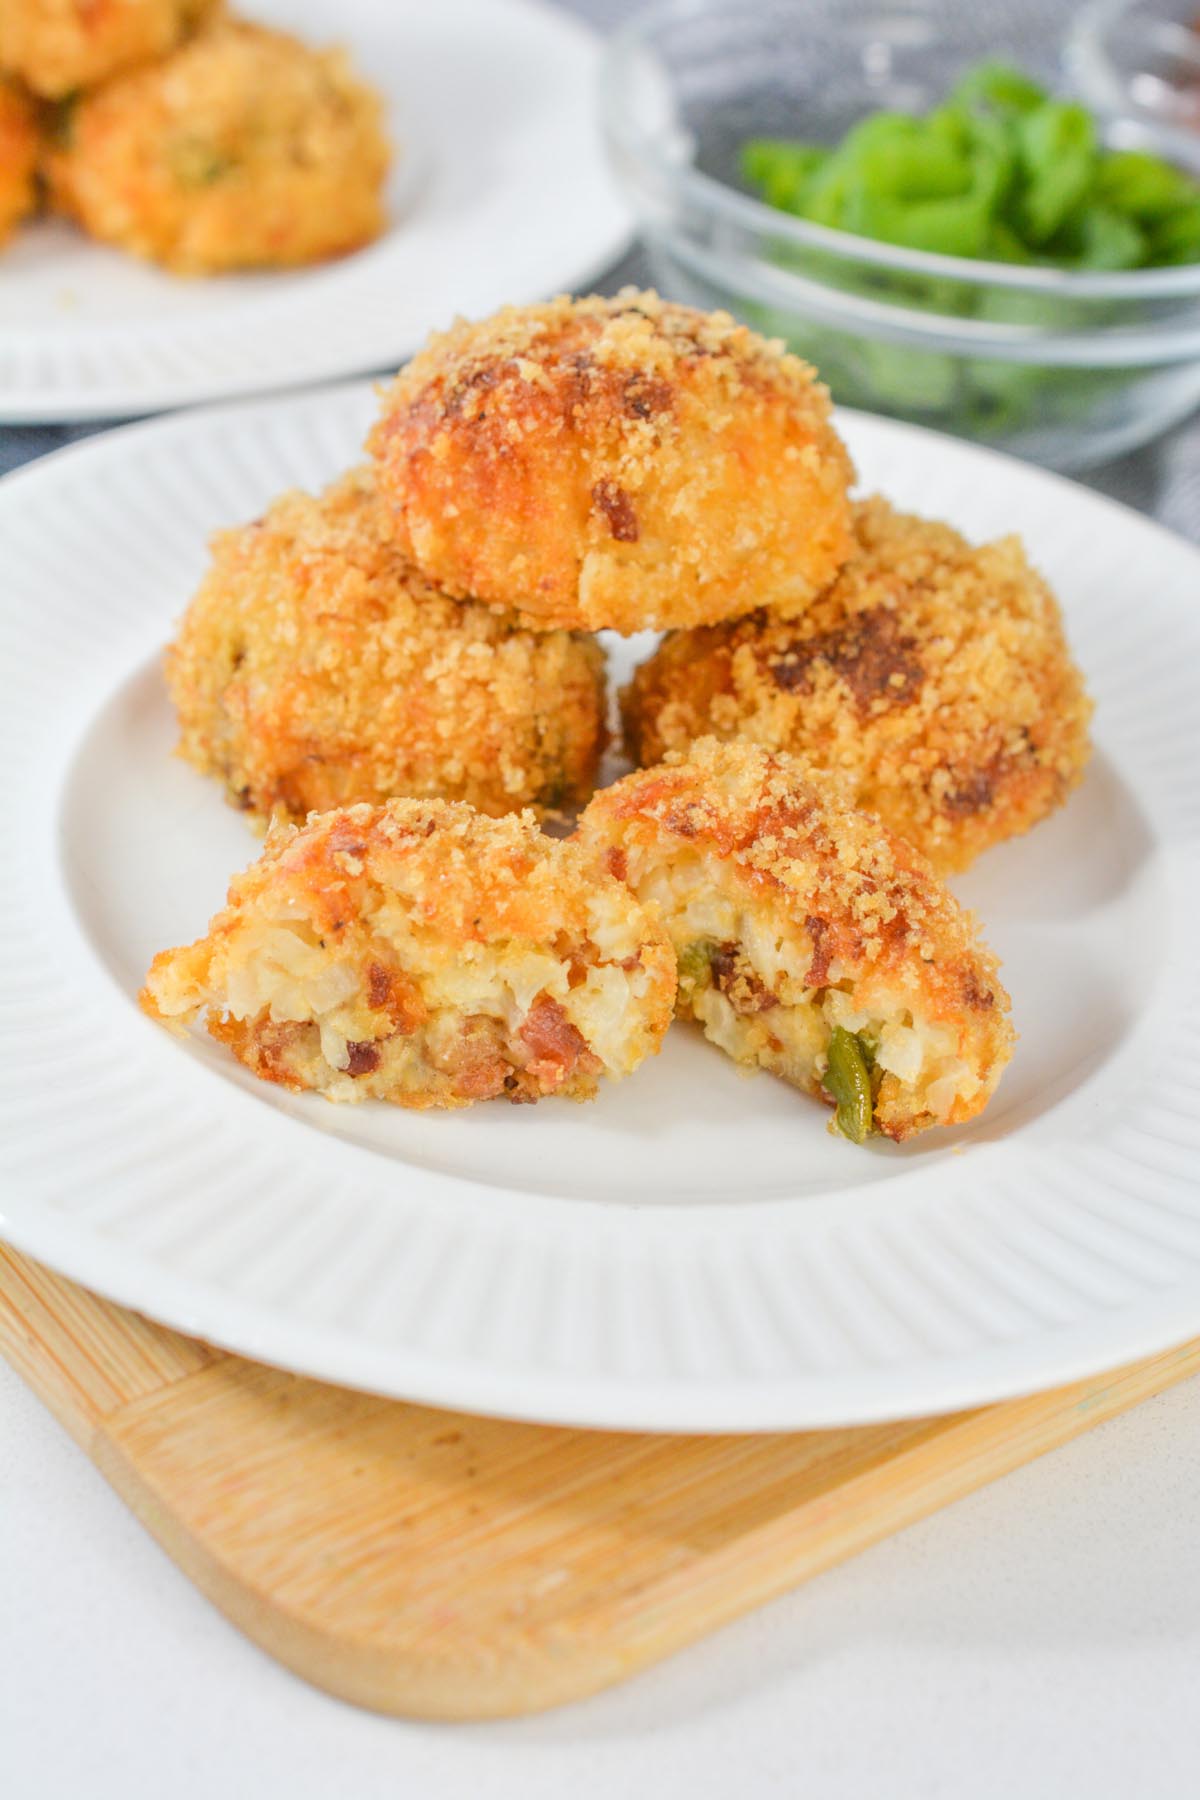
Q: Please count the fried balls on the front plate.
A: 4